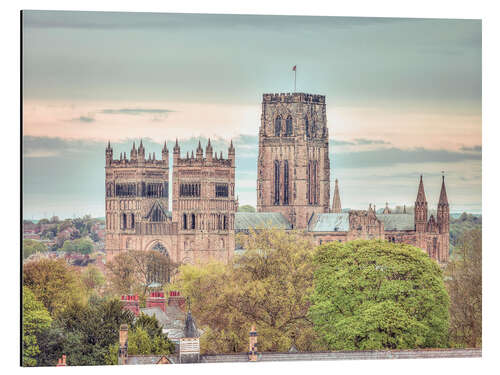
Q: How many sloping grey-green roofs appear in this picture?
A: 3